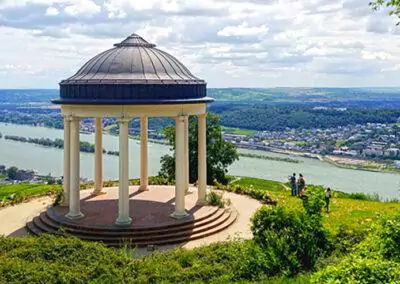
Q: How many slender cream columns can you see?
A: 8